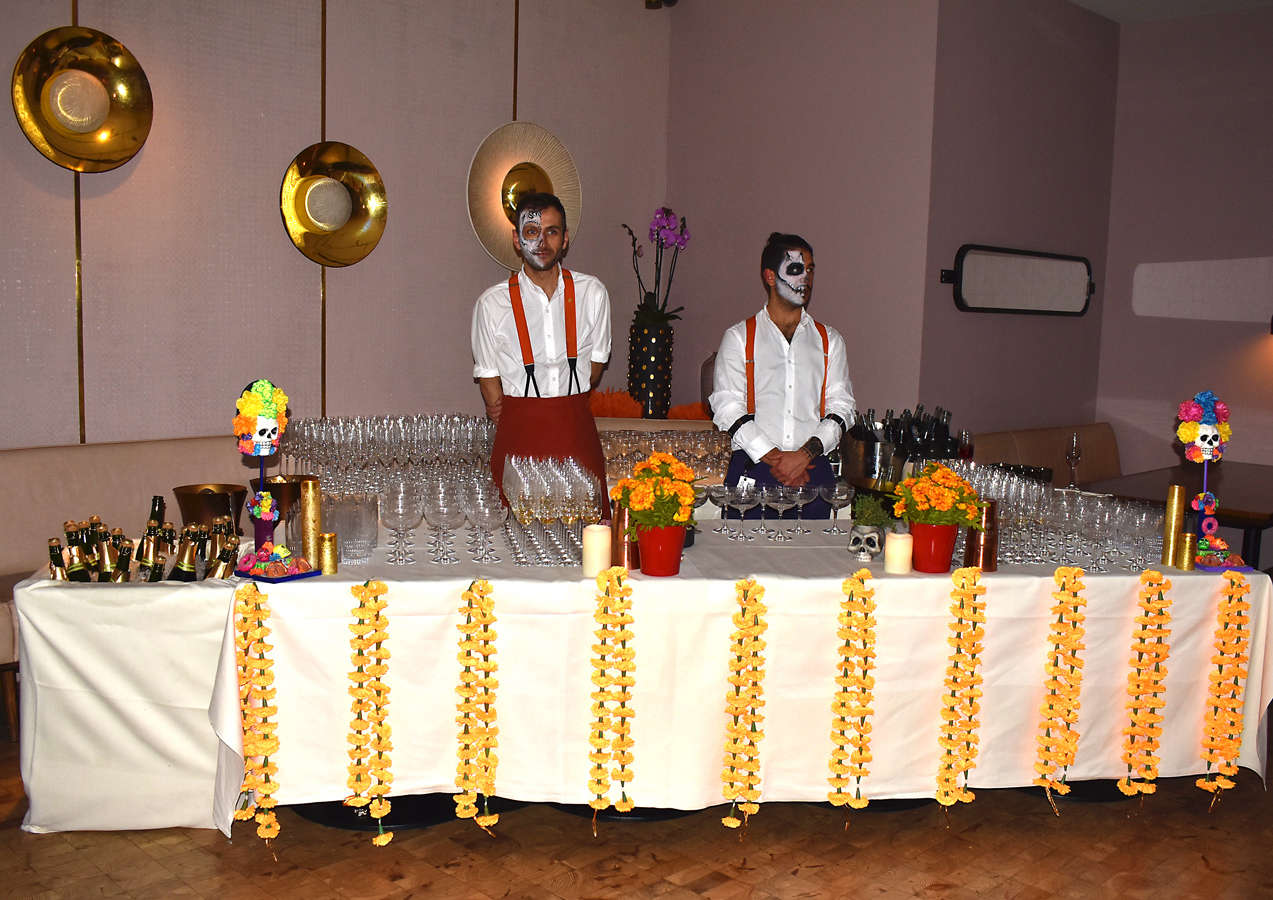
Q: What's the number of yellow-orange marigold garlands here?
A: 10